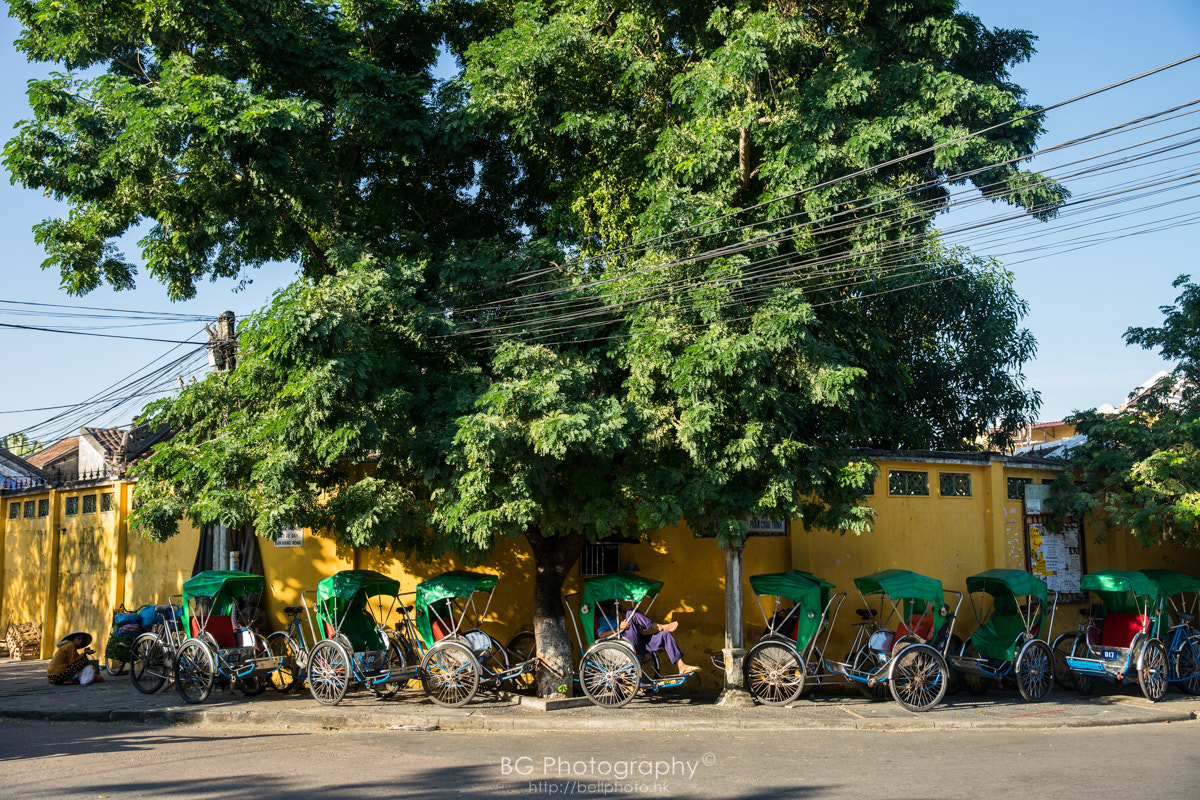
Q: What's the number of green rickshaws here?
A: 9